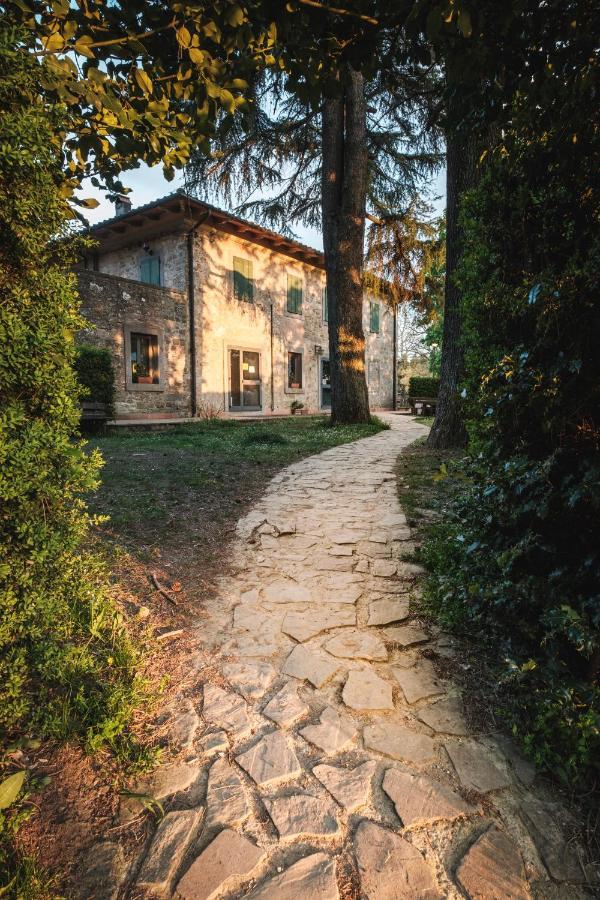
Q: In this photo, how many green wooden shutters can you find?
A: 5